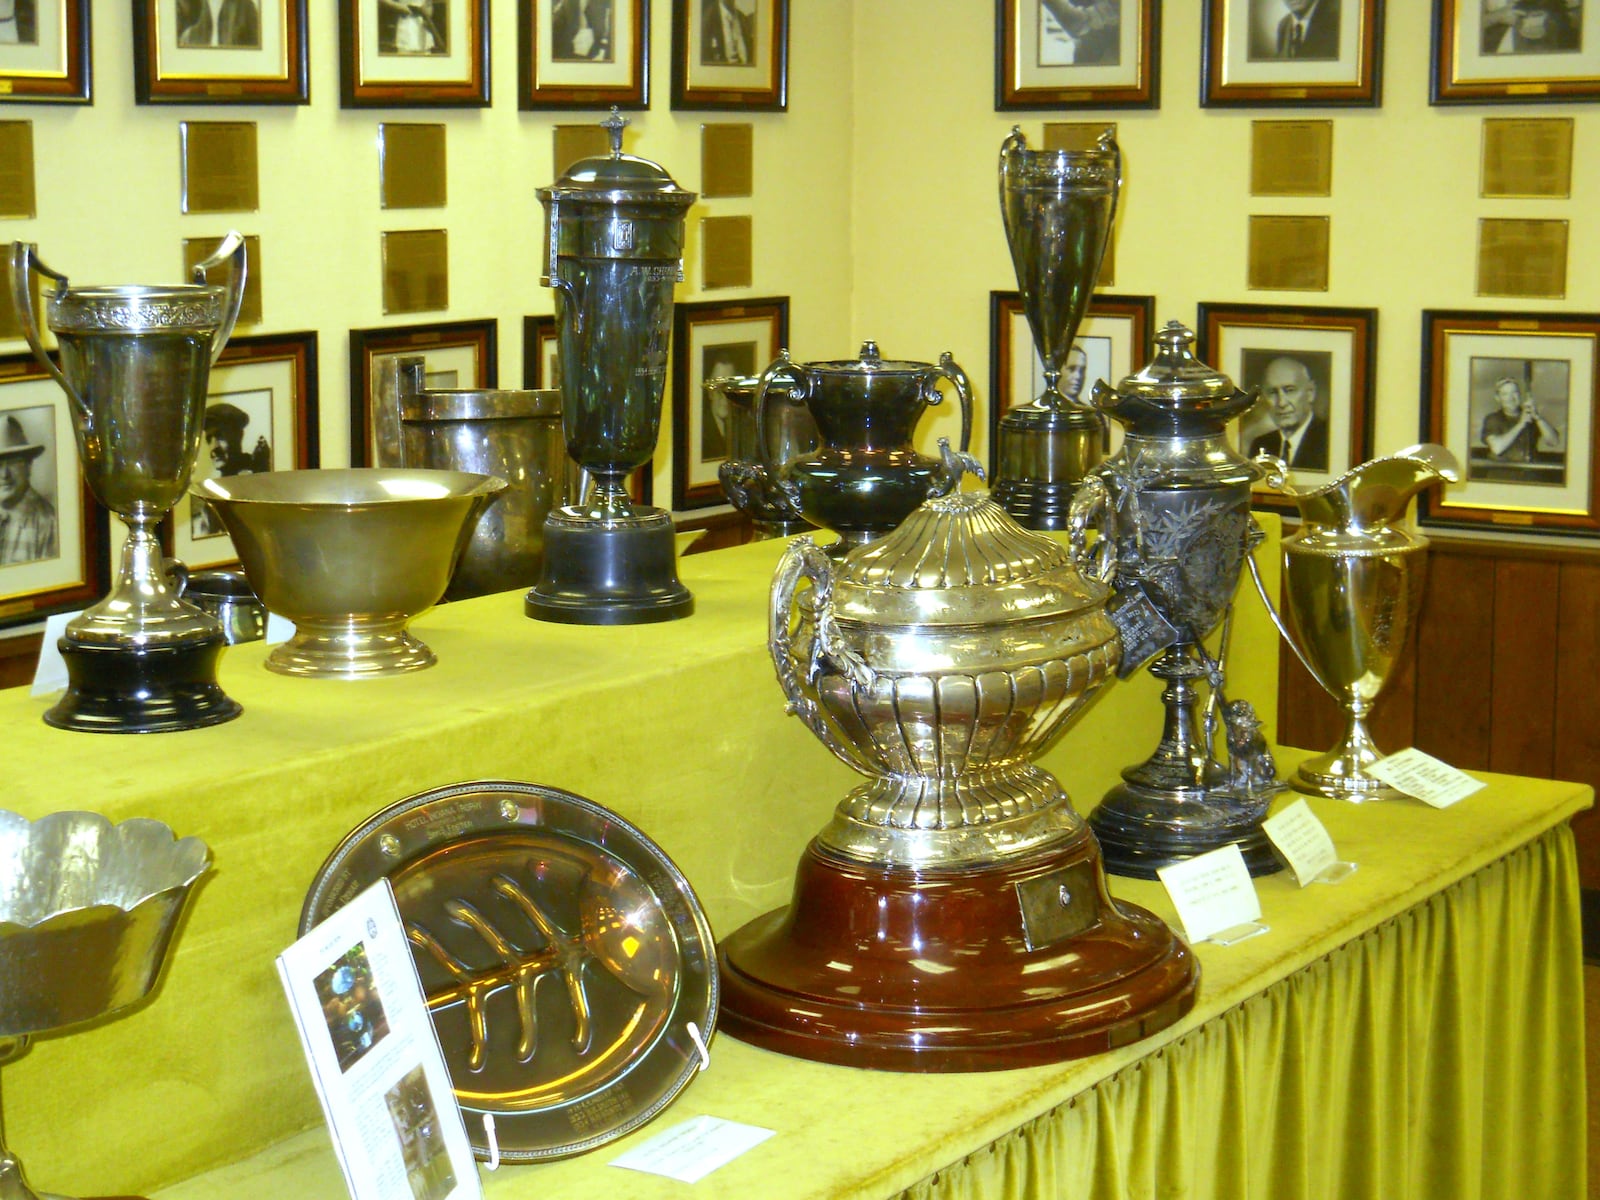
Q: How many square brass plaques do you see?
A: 15